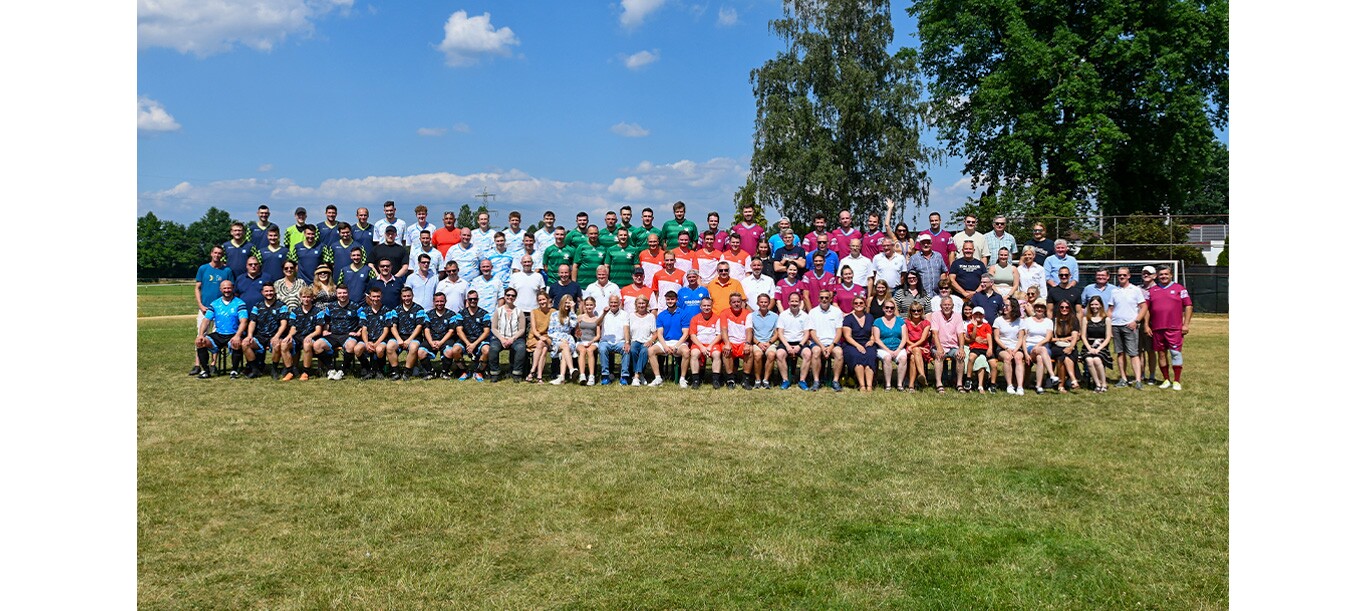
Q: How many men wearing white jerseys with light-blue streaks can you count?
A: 10